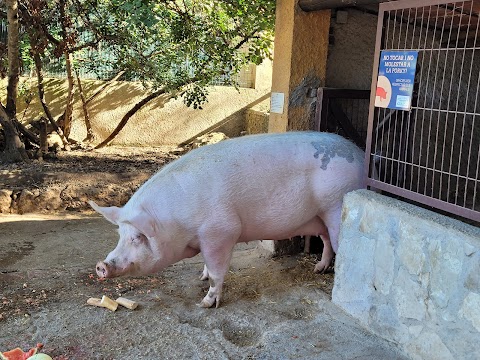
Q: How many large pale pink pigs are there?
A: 1